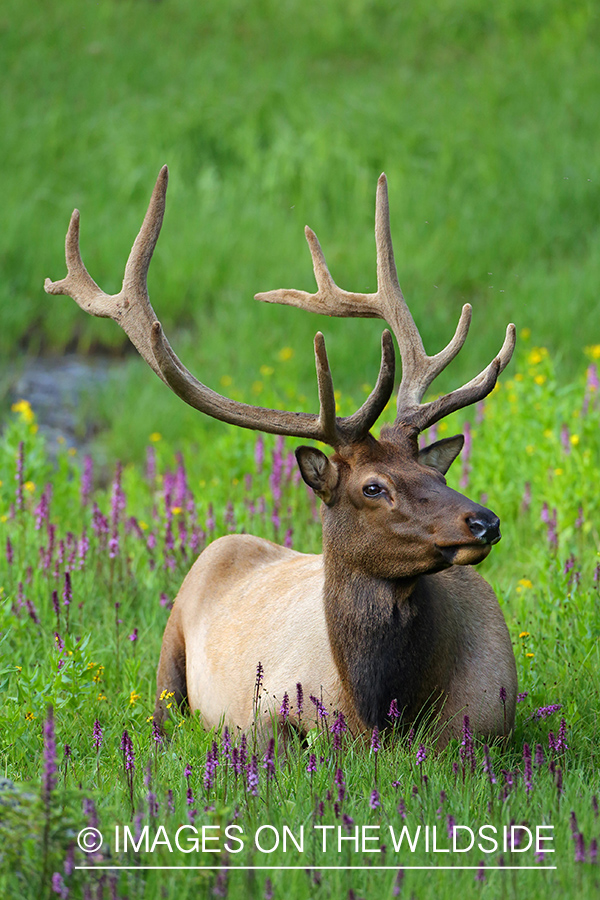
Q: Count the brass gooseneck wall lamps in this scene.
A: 0